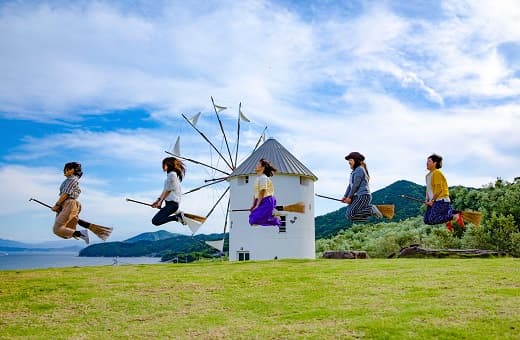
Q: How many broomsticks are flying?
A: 5